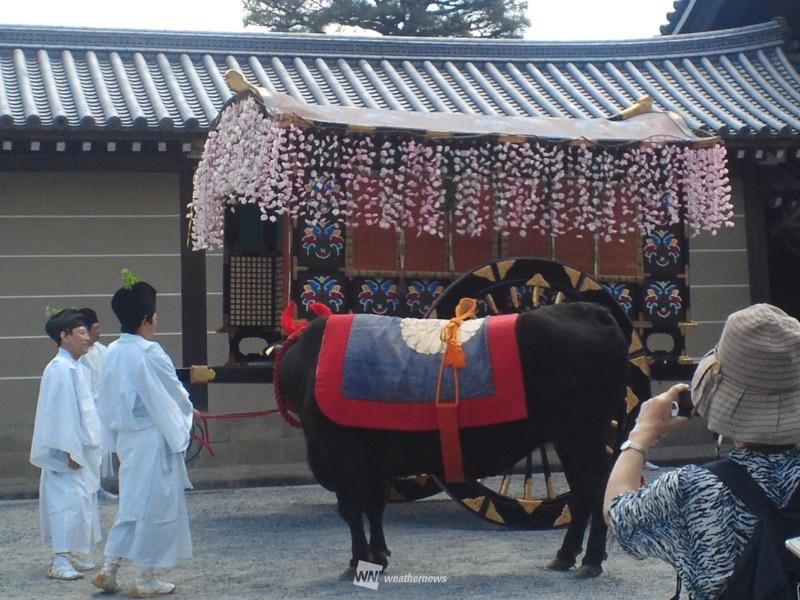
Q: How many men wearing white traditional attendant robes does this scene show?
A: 3